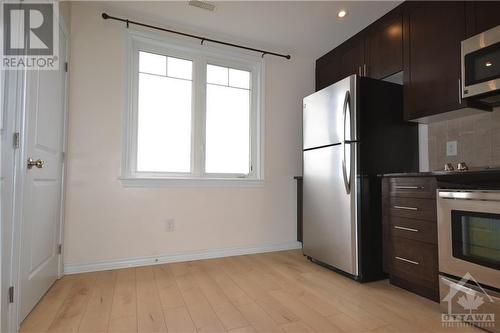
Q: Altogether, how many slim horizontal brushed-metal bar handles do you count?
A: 4